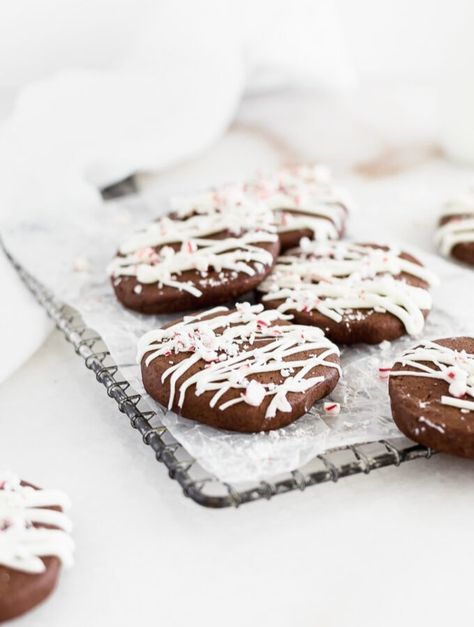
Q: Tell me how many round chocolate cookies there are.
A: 7